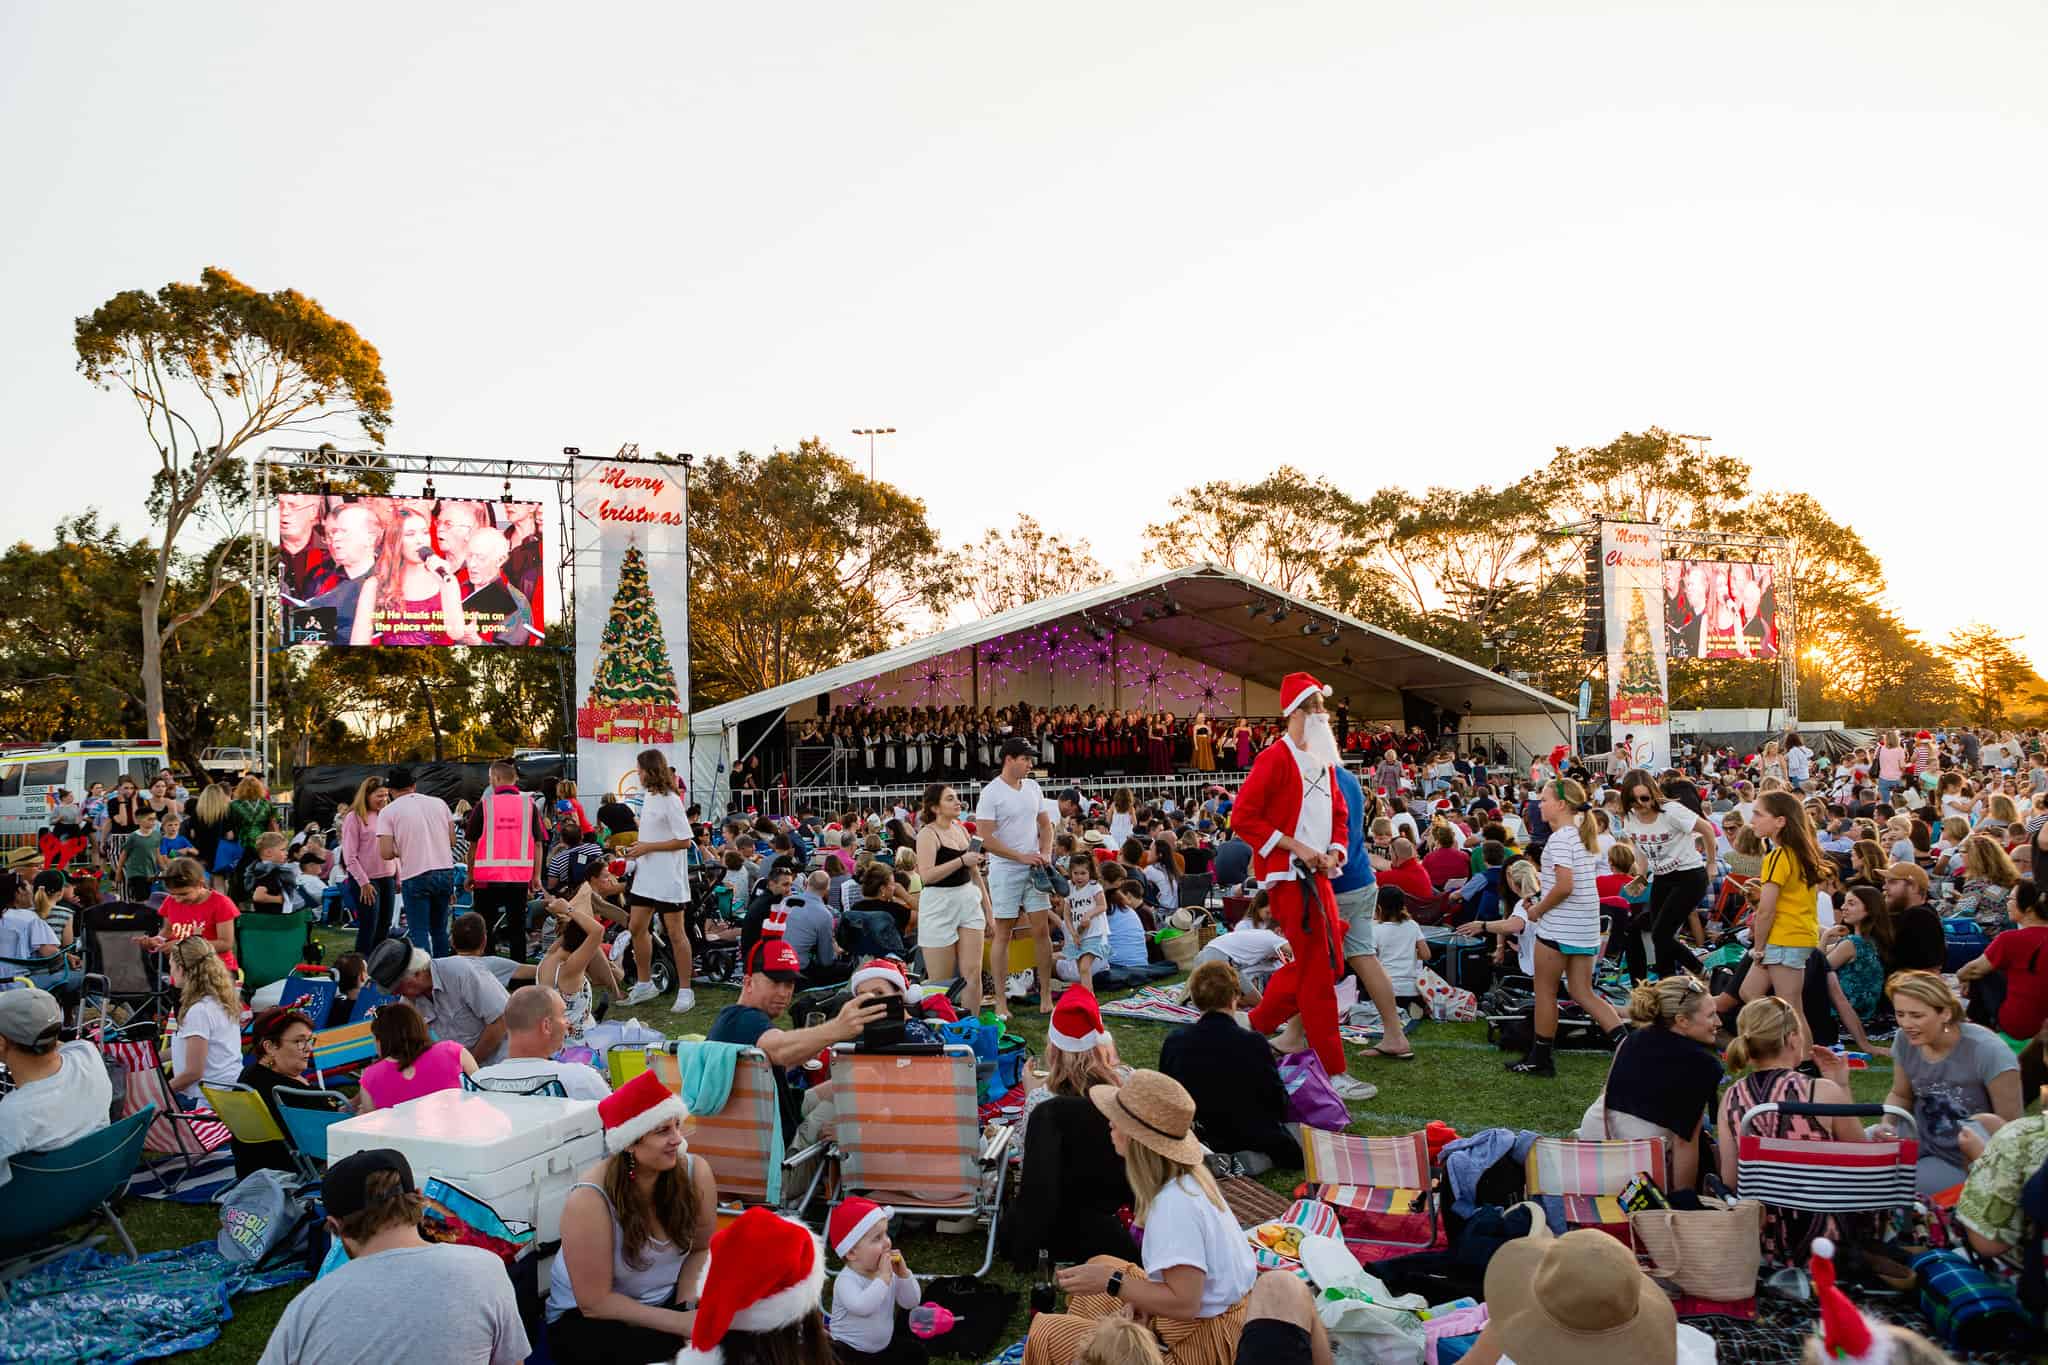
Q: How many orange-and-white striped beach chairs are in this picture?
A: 2